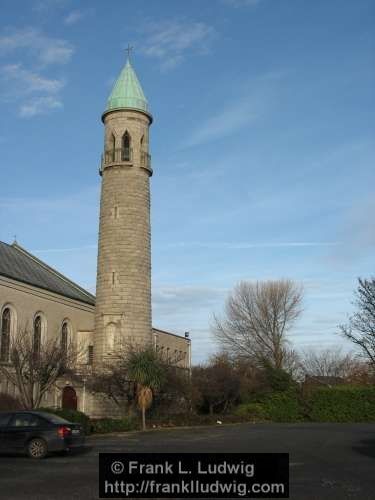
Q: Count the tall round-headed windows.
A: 3